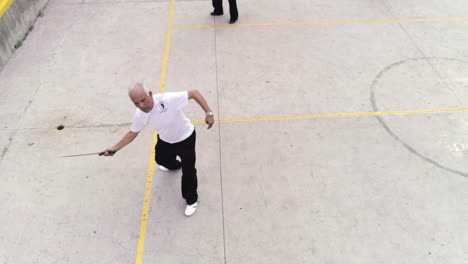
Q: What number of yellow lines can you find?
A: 3